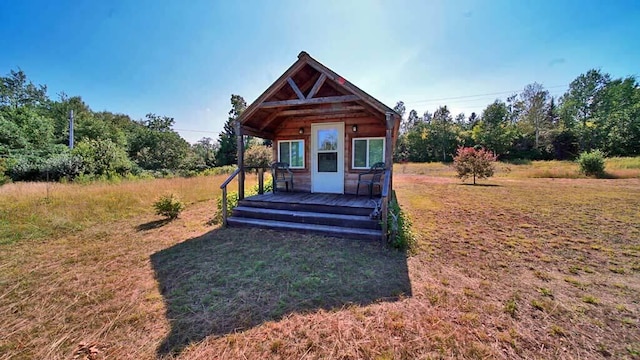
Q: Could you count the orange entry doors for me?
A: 0